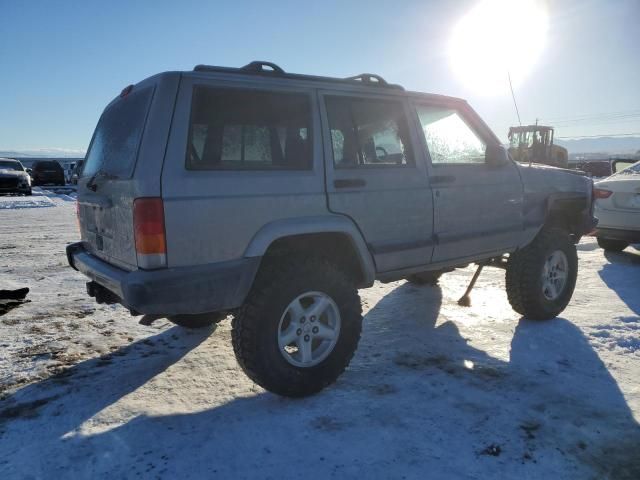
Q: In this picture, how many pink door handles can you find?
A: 0